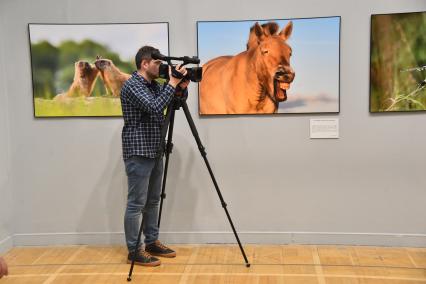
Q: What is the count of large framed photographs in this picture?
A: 3